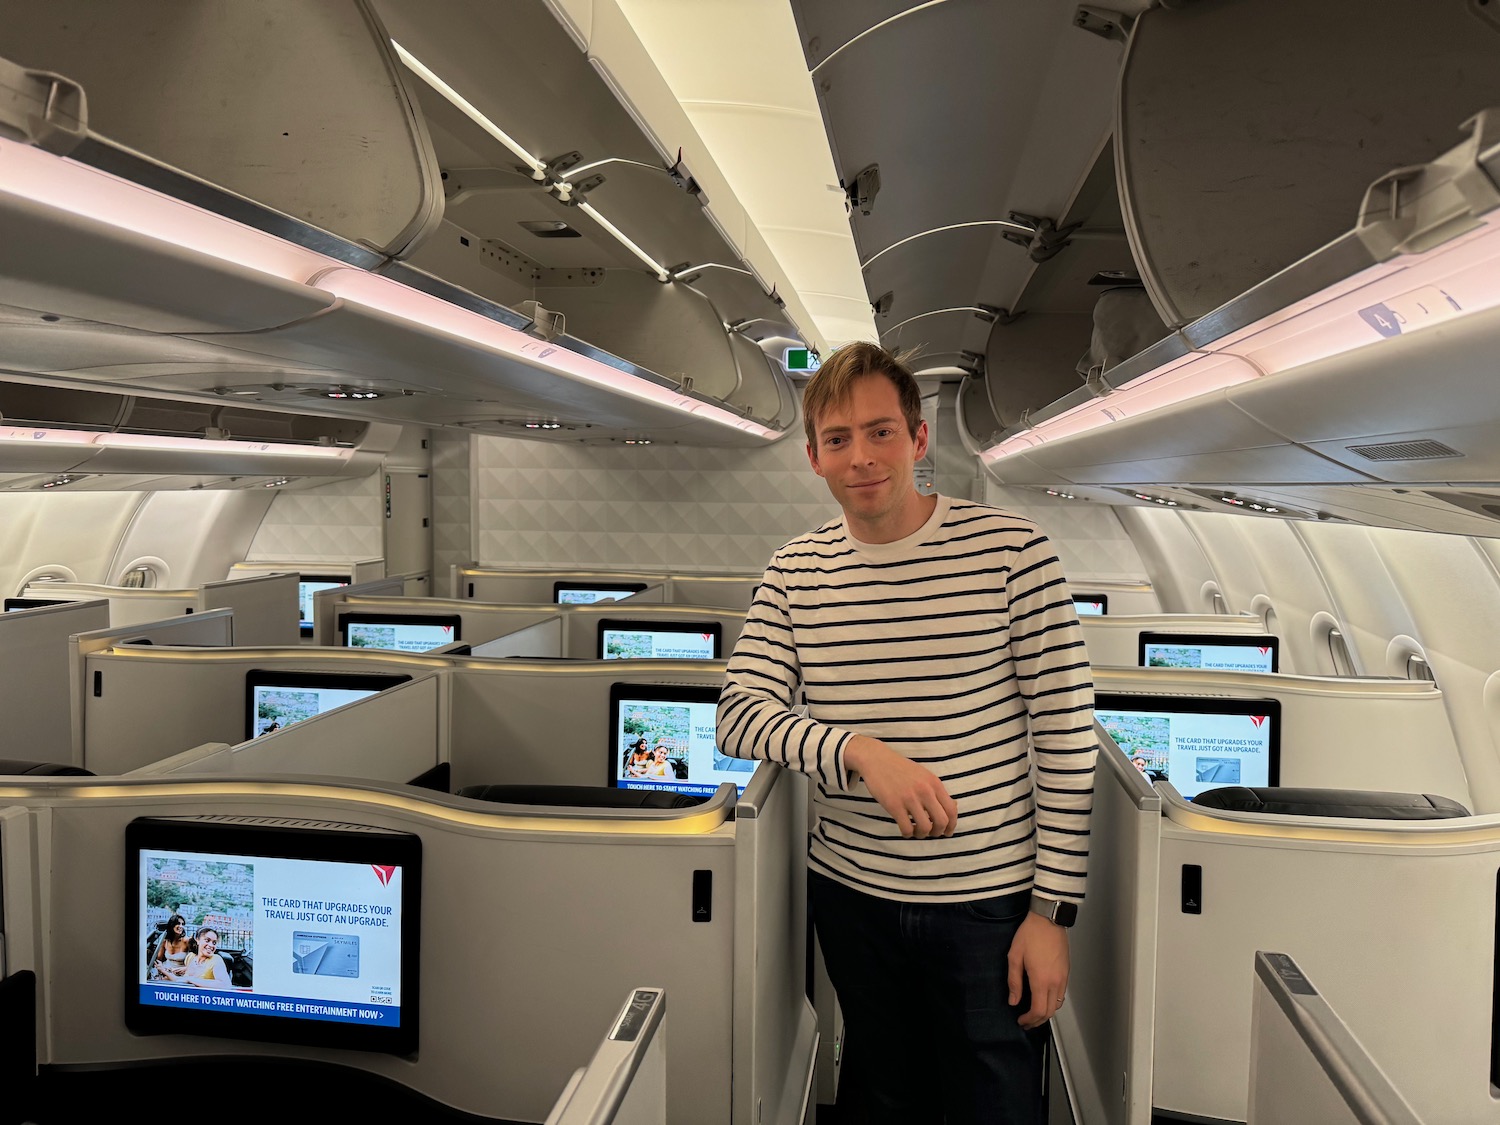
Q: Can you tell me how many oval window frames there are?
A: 7